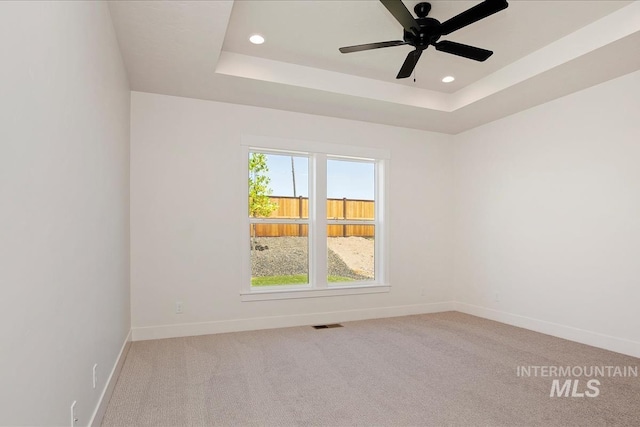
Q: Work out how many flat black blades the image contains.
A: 5